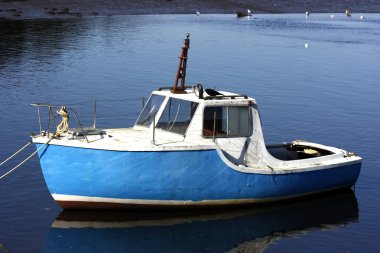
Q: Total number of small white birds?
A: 7